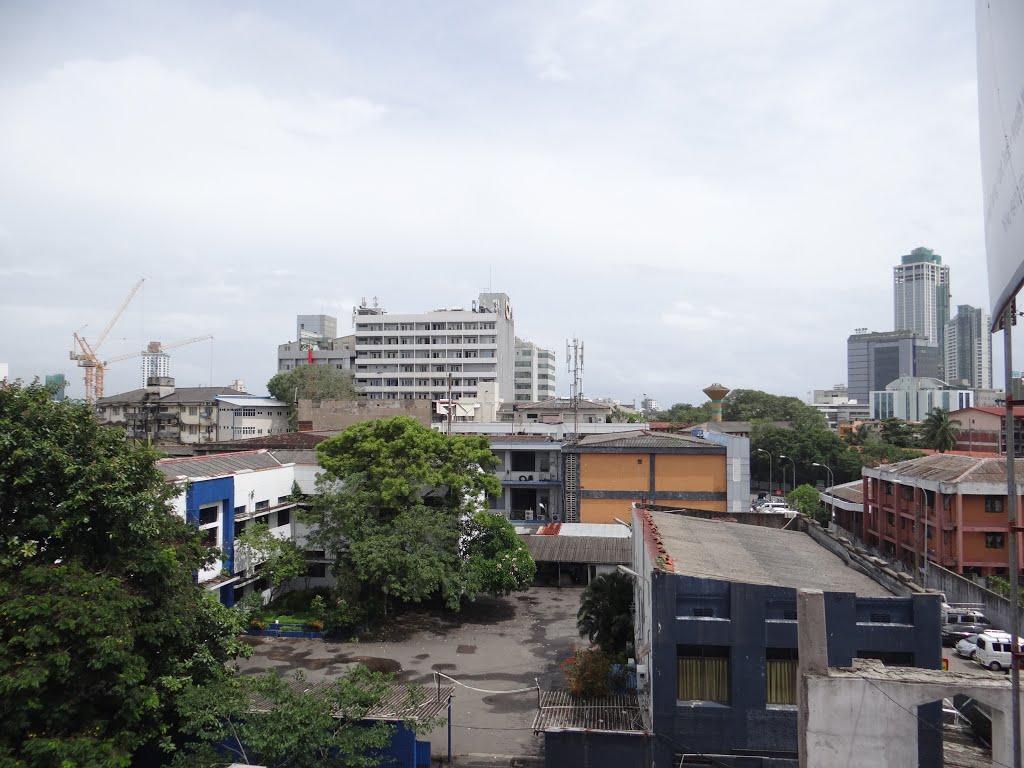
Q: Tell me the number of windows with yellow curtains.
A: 2